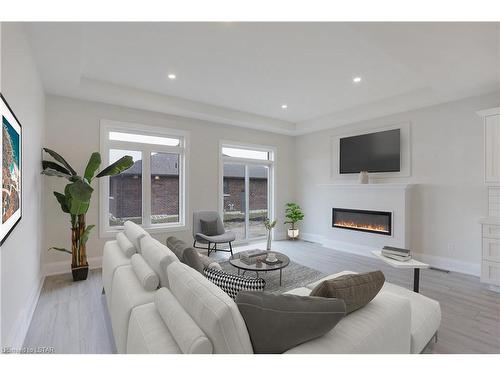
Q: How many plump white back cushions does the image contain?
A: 3